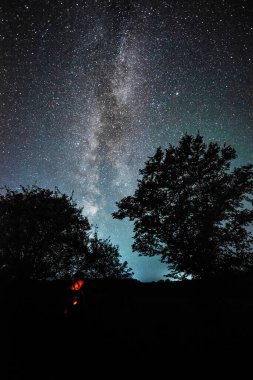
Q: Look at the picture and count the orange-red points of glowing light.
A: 2